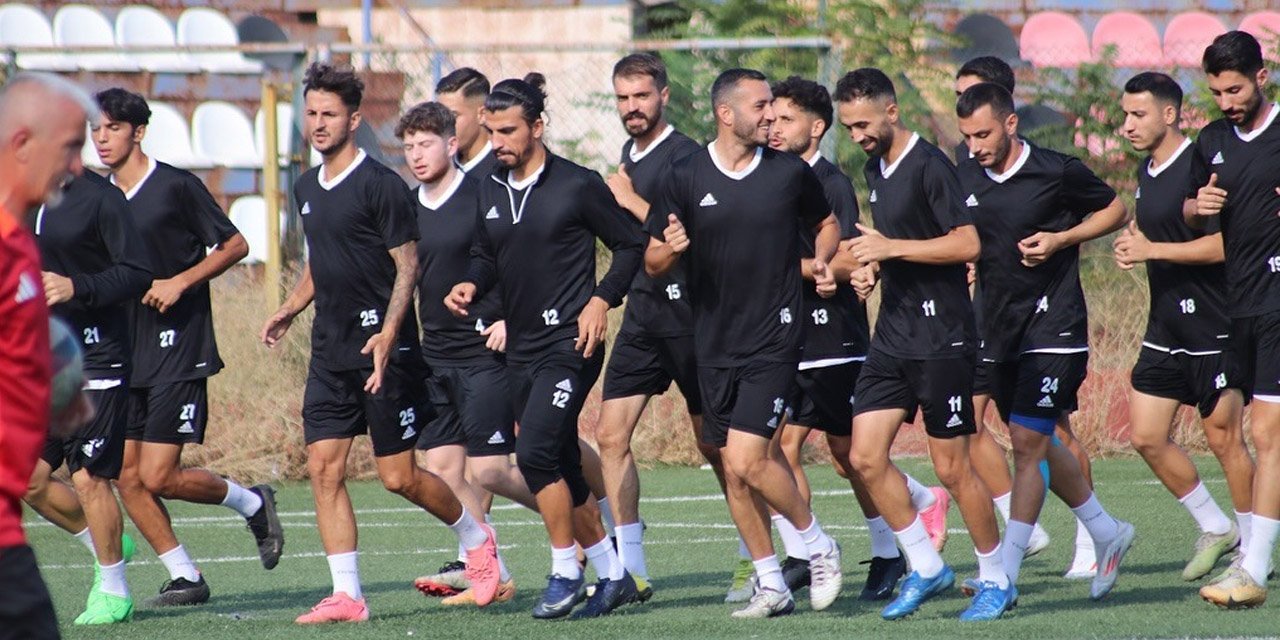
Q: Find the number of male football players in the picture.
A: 14